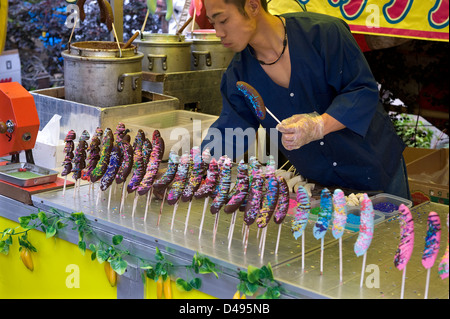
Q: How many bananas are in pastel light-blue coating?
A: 4